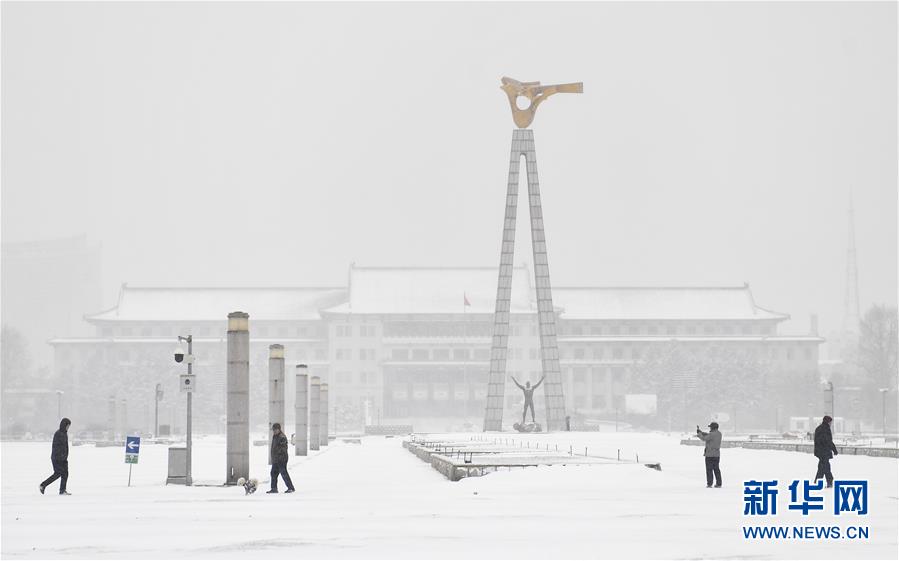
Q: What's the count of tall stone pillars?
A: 5